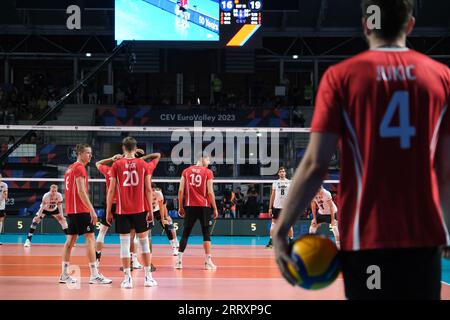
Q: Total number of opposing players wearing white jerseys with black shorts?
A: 5